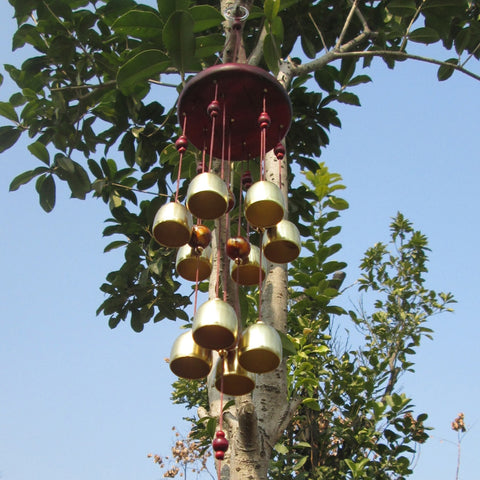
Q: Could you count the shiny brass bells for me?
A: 10